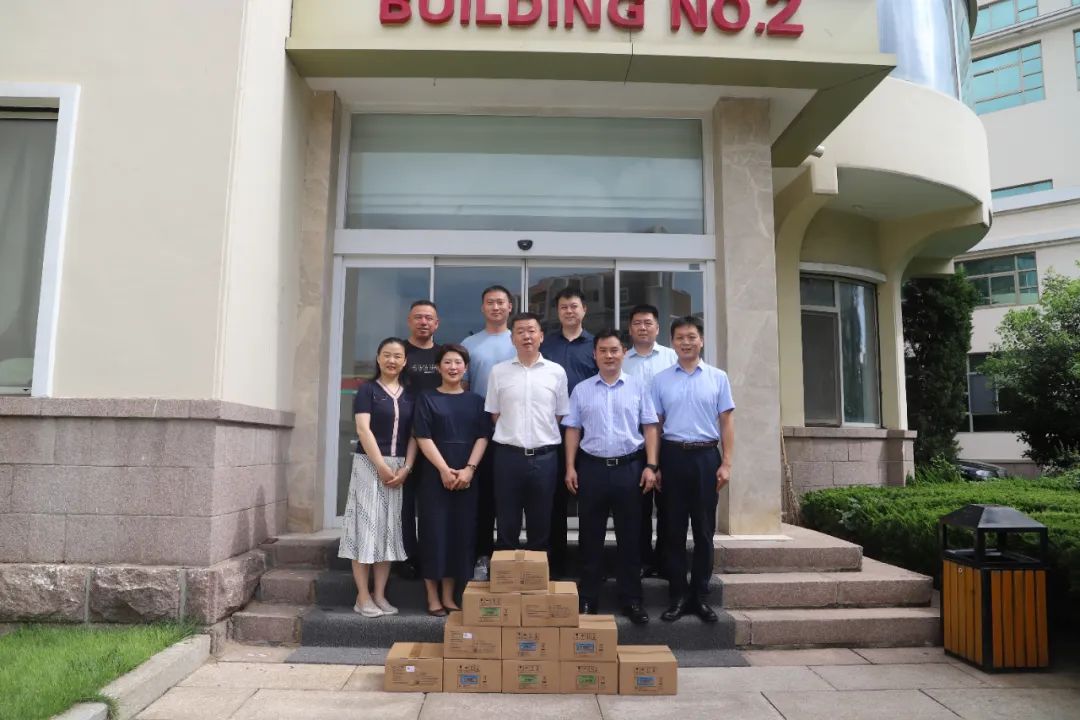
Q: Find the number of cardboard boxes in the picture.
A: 11